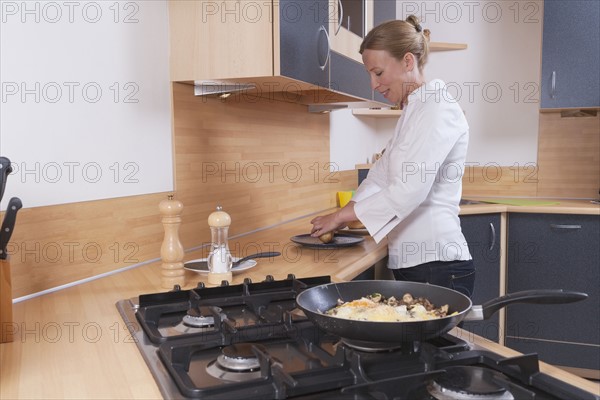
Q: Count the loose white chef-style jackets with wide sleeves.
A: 1